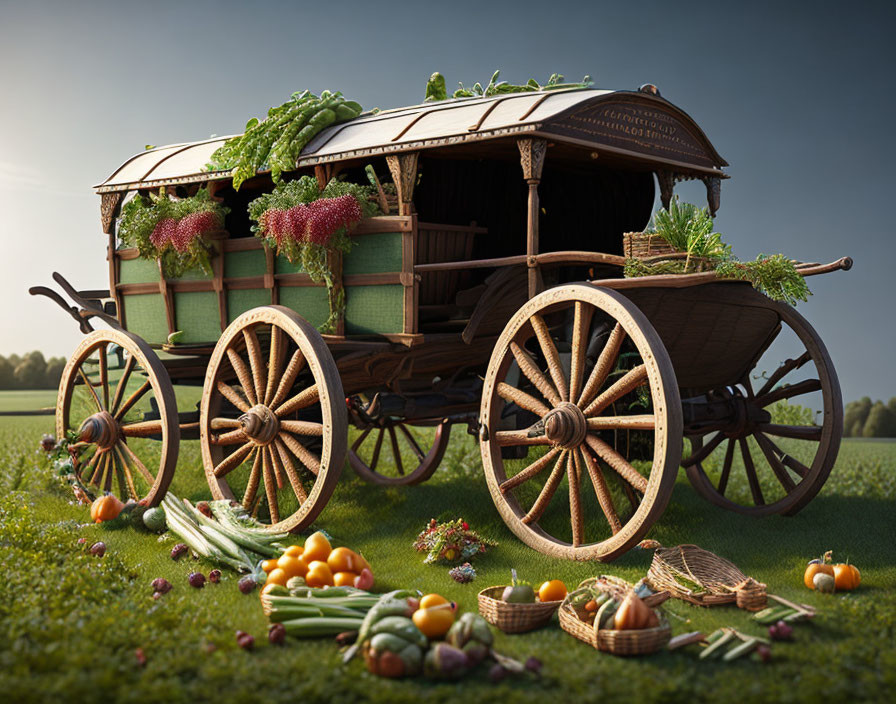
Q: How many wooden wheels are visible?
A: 5